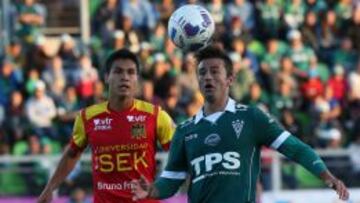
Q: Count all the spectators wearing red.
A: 3